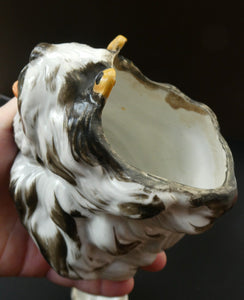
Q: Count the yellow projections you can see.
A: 2